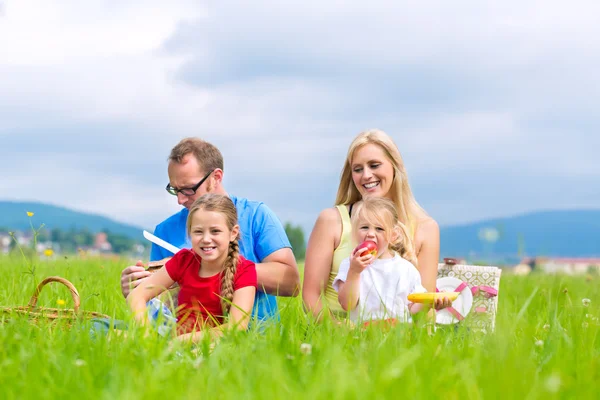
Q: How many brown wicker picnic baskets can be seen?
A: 1